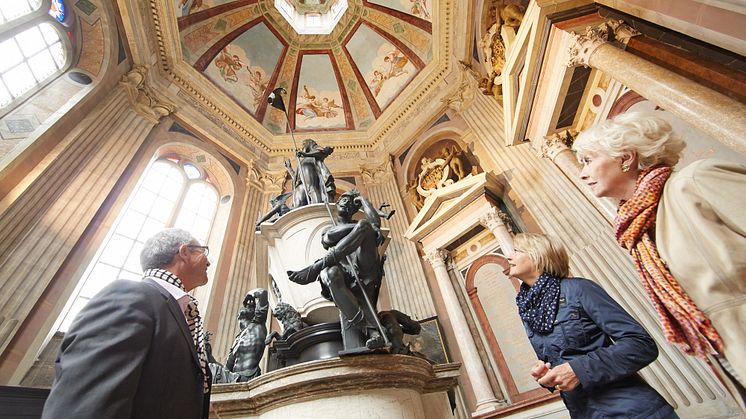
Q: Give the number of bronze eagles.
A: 0